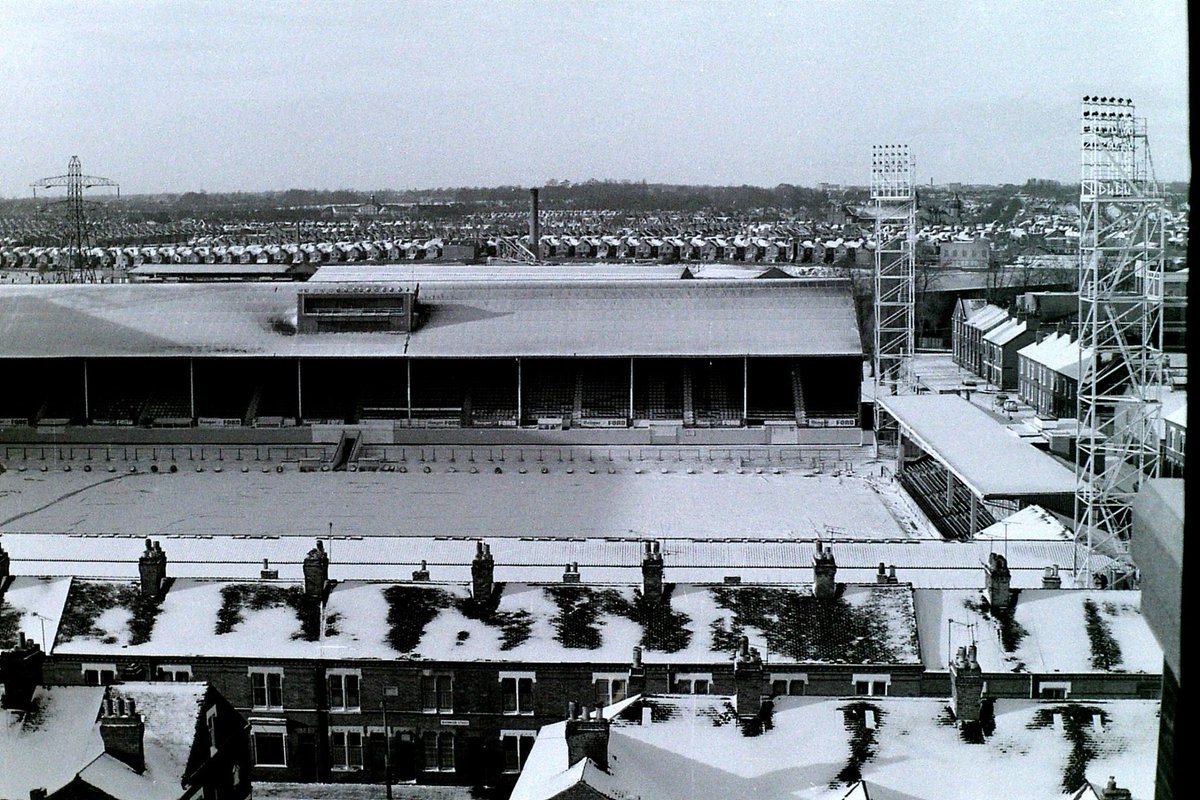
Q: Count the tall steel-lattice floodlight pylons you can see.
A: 2